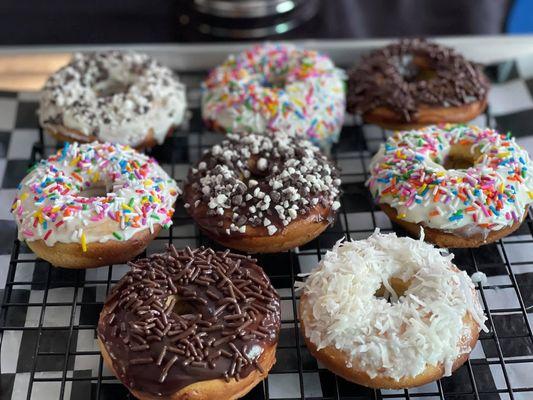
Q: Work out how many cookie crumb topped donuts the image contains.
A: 2